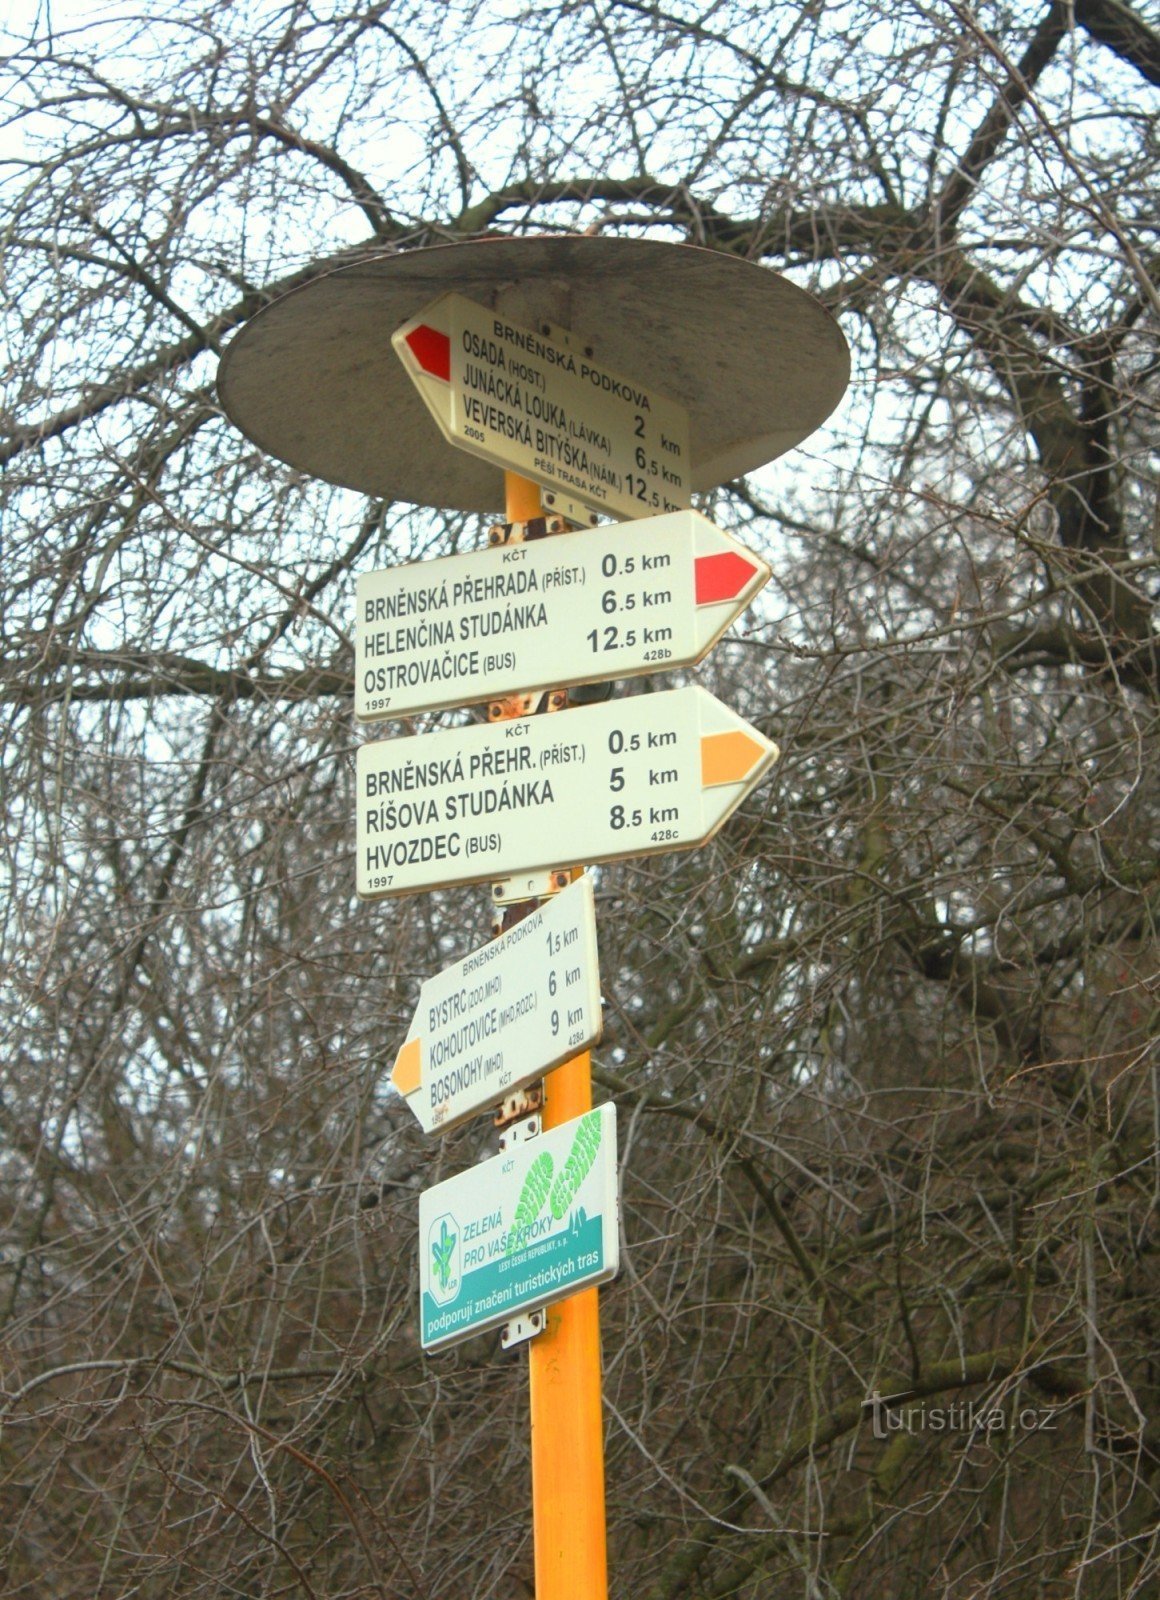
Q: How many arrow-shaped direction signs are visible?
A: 4